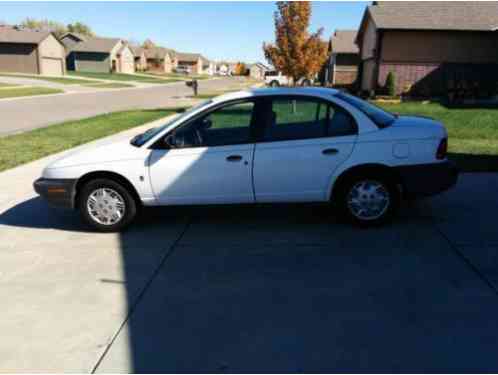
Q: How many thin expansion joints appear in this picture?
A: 2